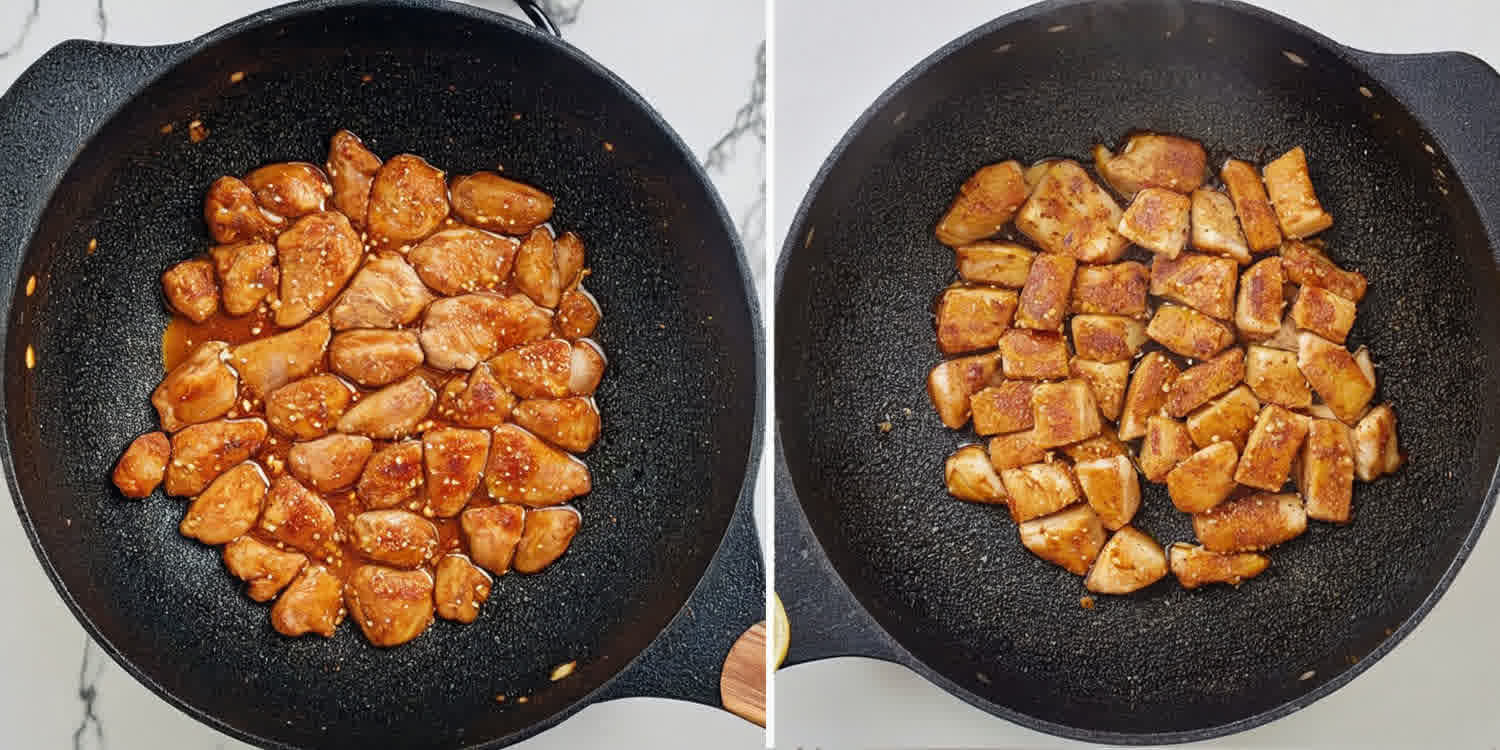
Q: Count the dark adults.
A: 0